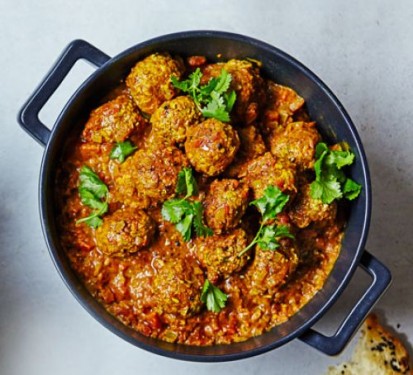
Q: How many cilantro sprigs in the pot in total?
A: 7